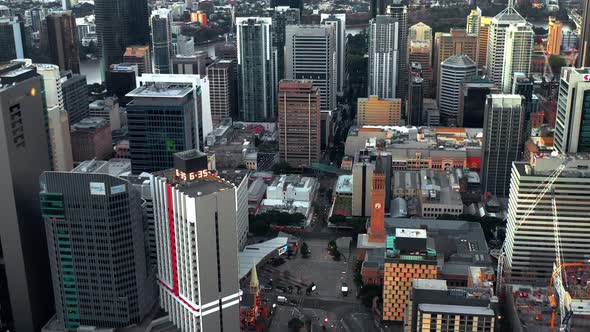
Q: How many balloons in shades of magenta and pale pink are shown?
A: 0